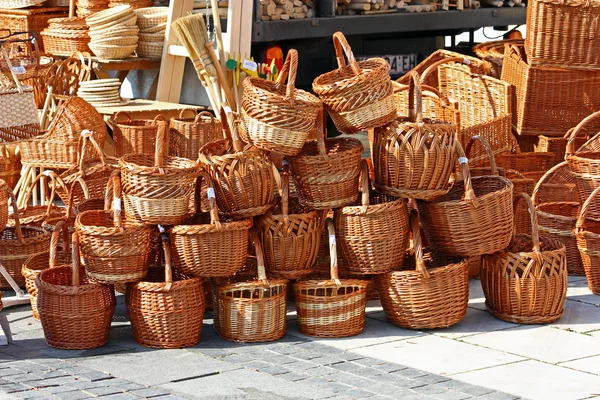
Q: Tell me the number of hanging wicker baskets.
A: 0